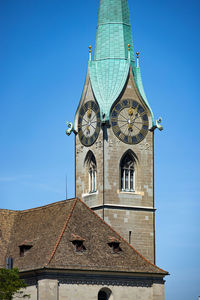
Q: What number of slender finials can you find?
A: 3